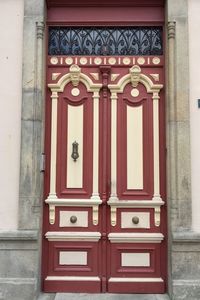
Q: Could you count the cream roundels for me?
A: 10